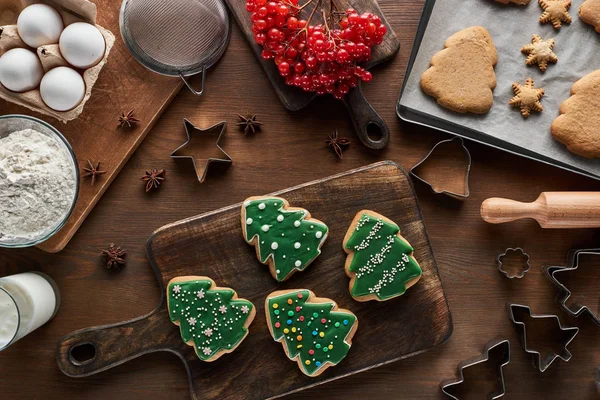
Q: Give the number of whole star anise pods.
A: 6